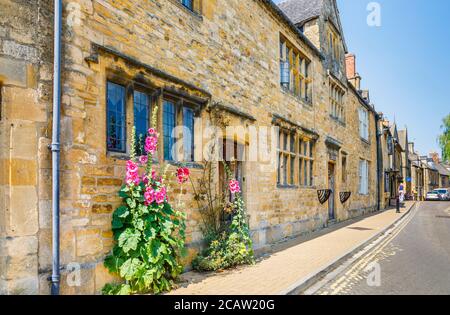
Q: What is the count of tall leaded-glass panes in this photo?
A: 4